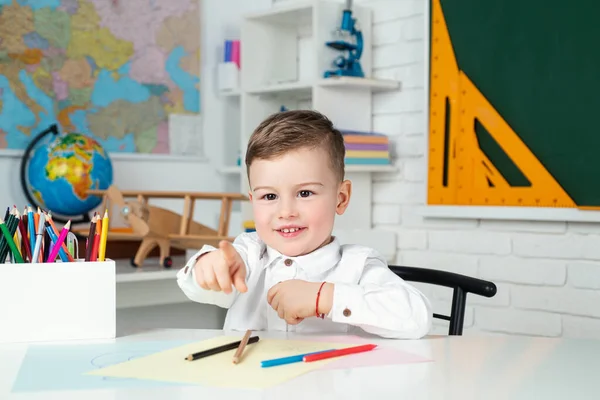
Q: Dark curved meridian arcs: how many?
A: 1